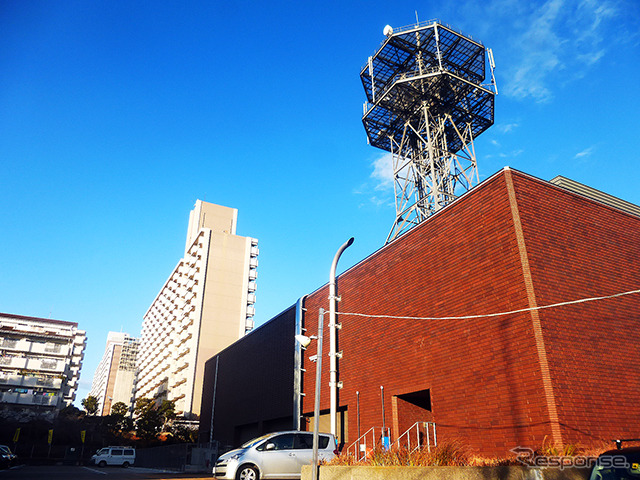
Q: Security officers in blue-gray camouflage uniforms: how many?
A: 0